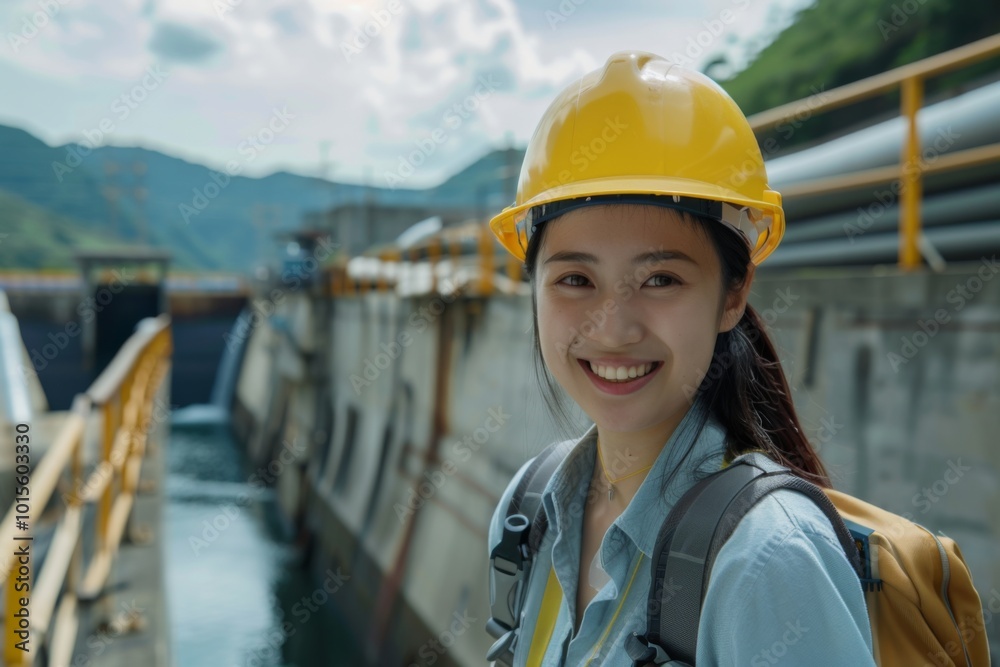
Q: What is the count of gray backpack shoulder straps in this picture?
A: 2